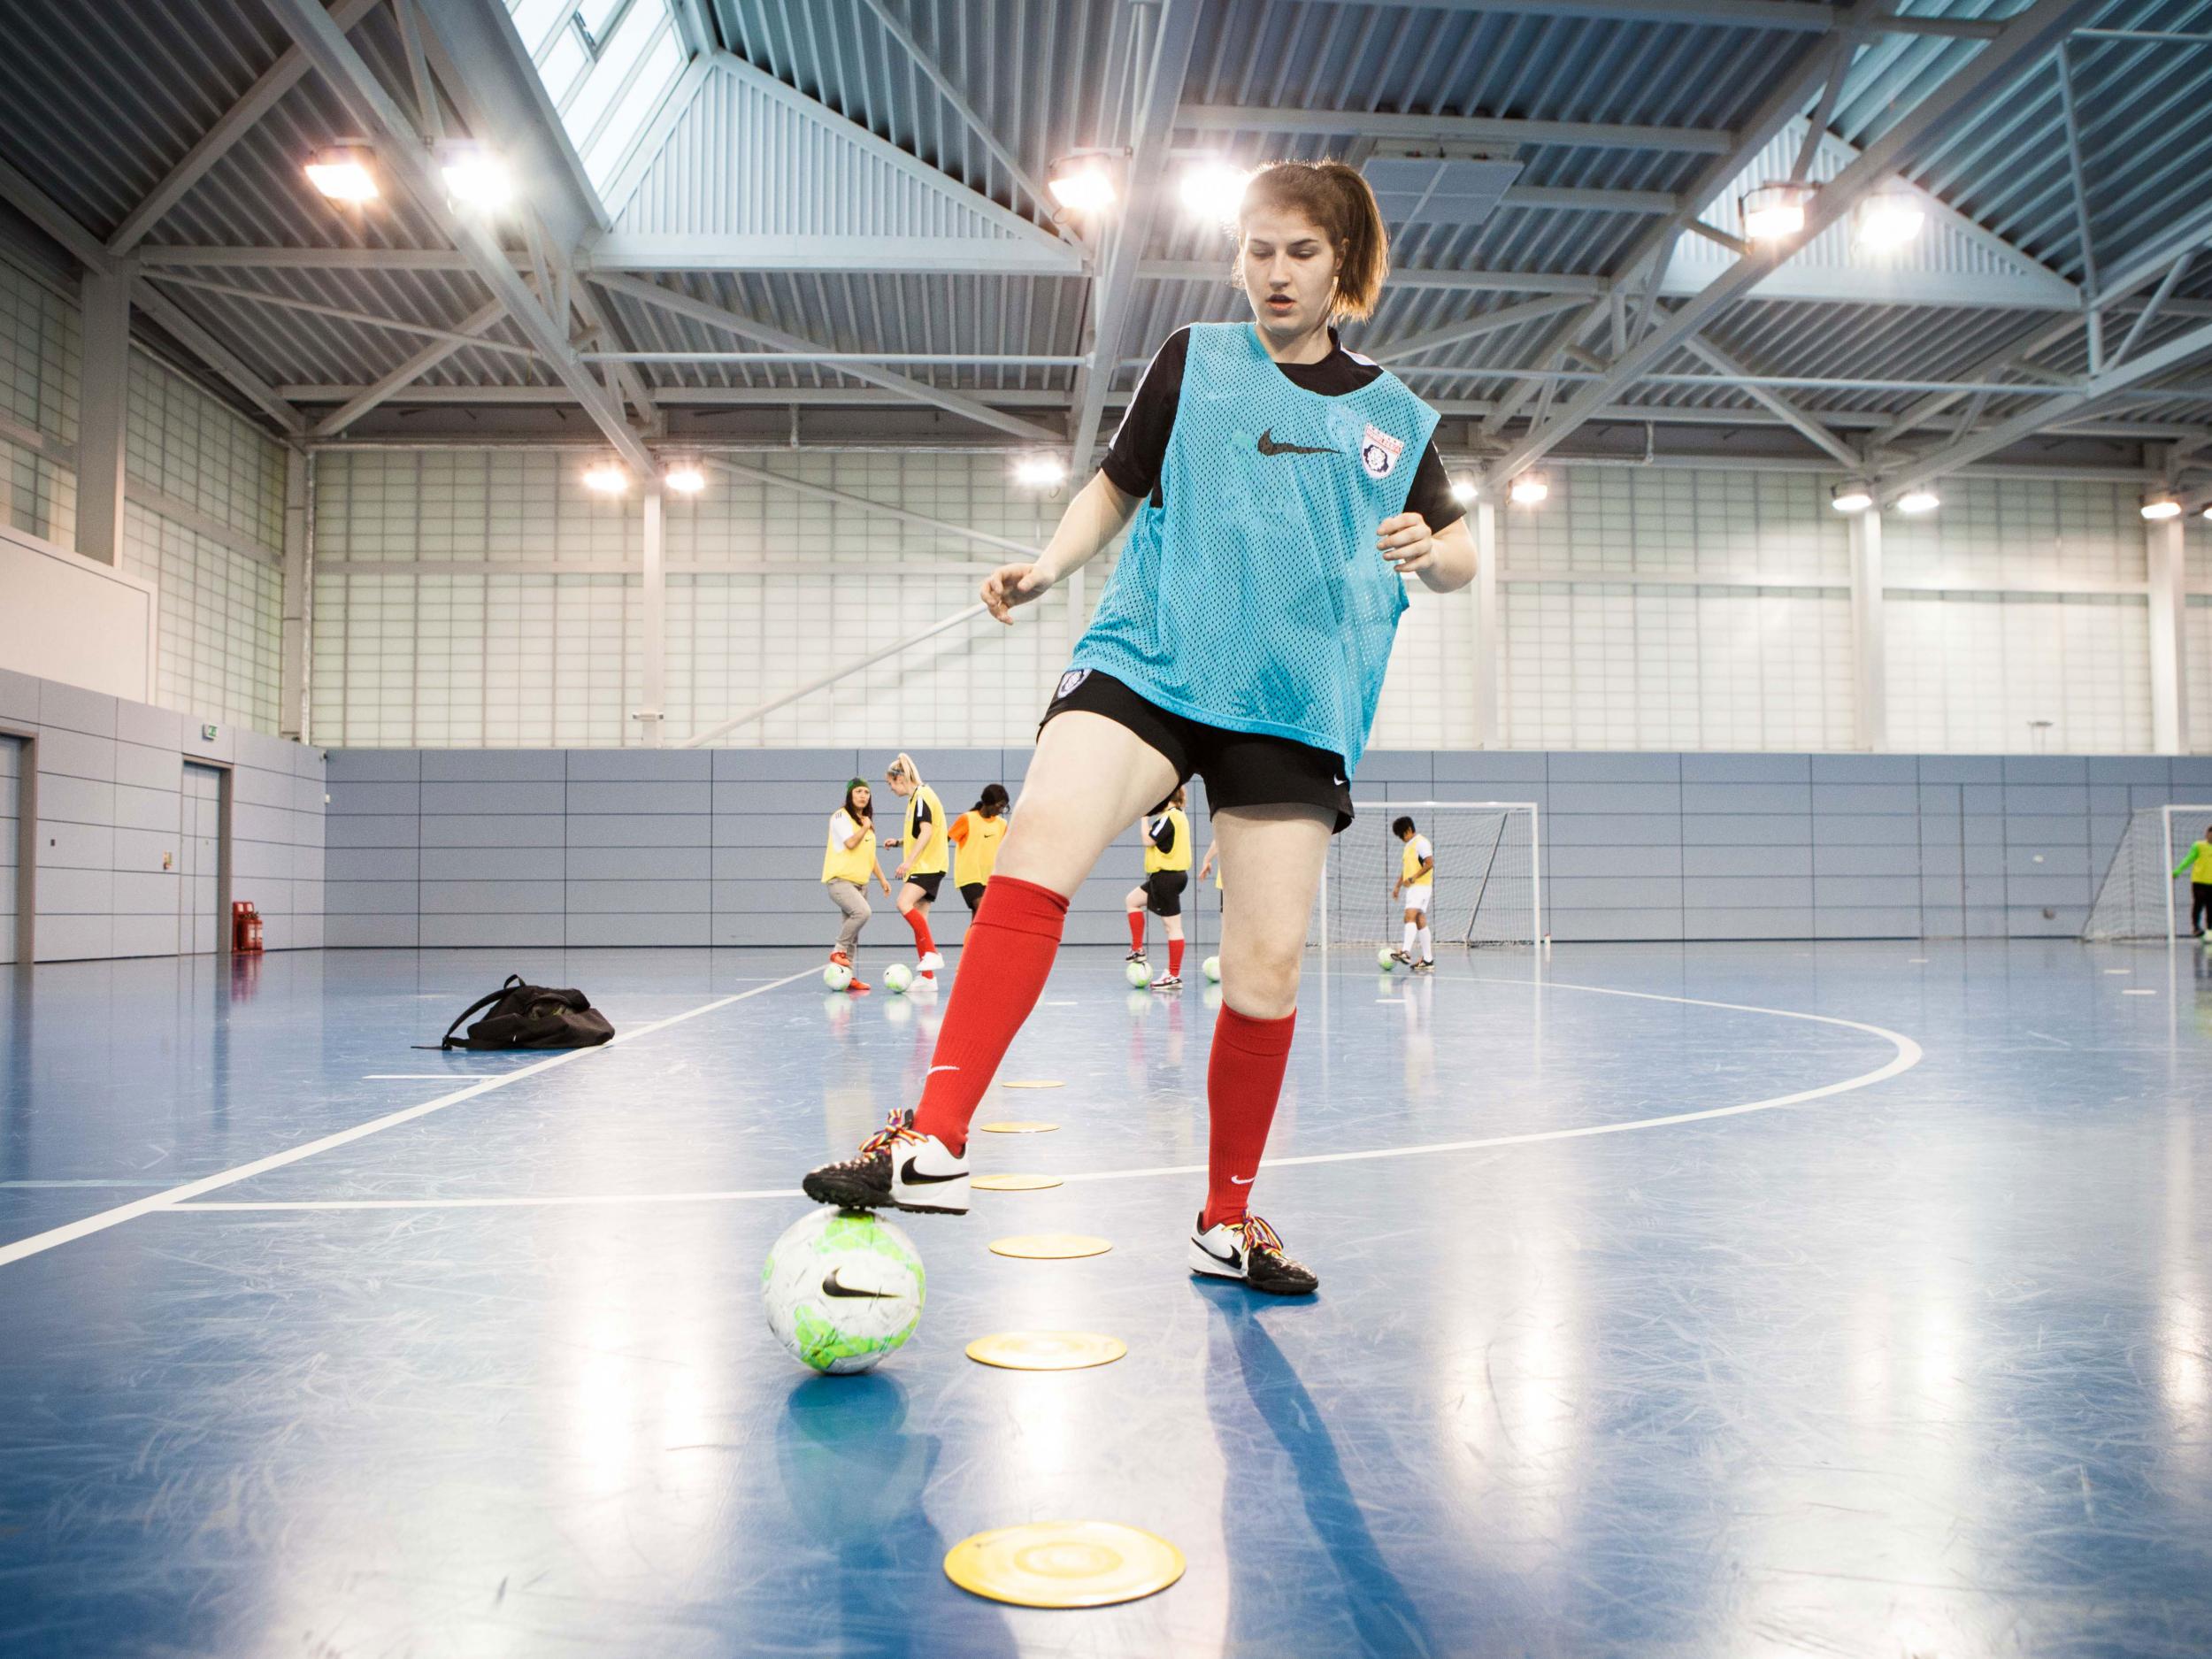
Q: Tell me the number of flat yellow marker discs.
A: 6